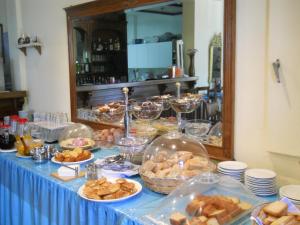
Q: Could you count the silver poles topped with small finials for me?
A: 2